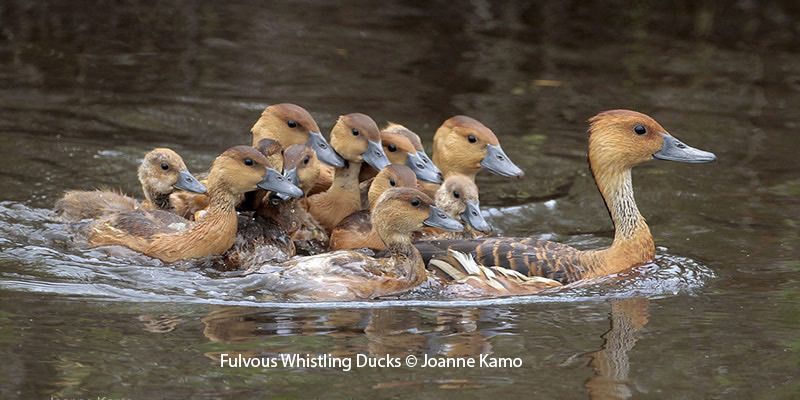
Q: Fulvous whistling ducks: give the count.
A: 13